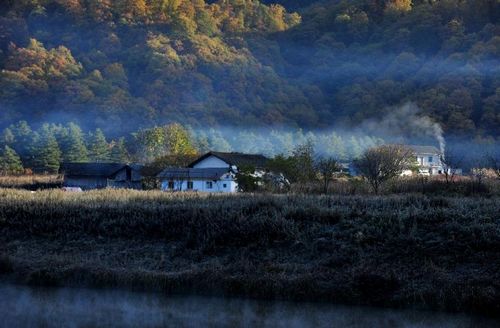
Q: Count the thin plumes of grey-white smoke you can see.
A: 1